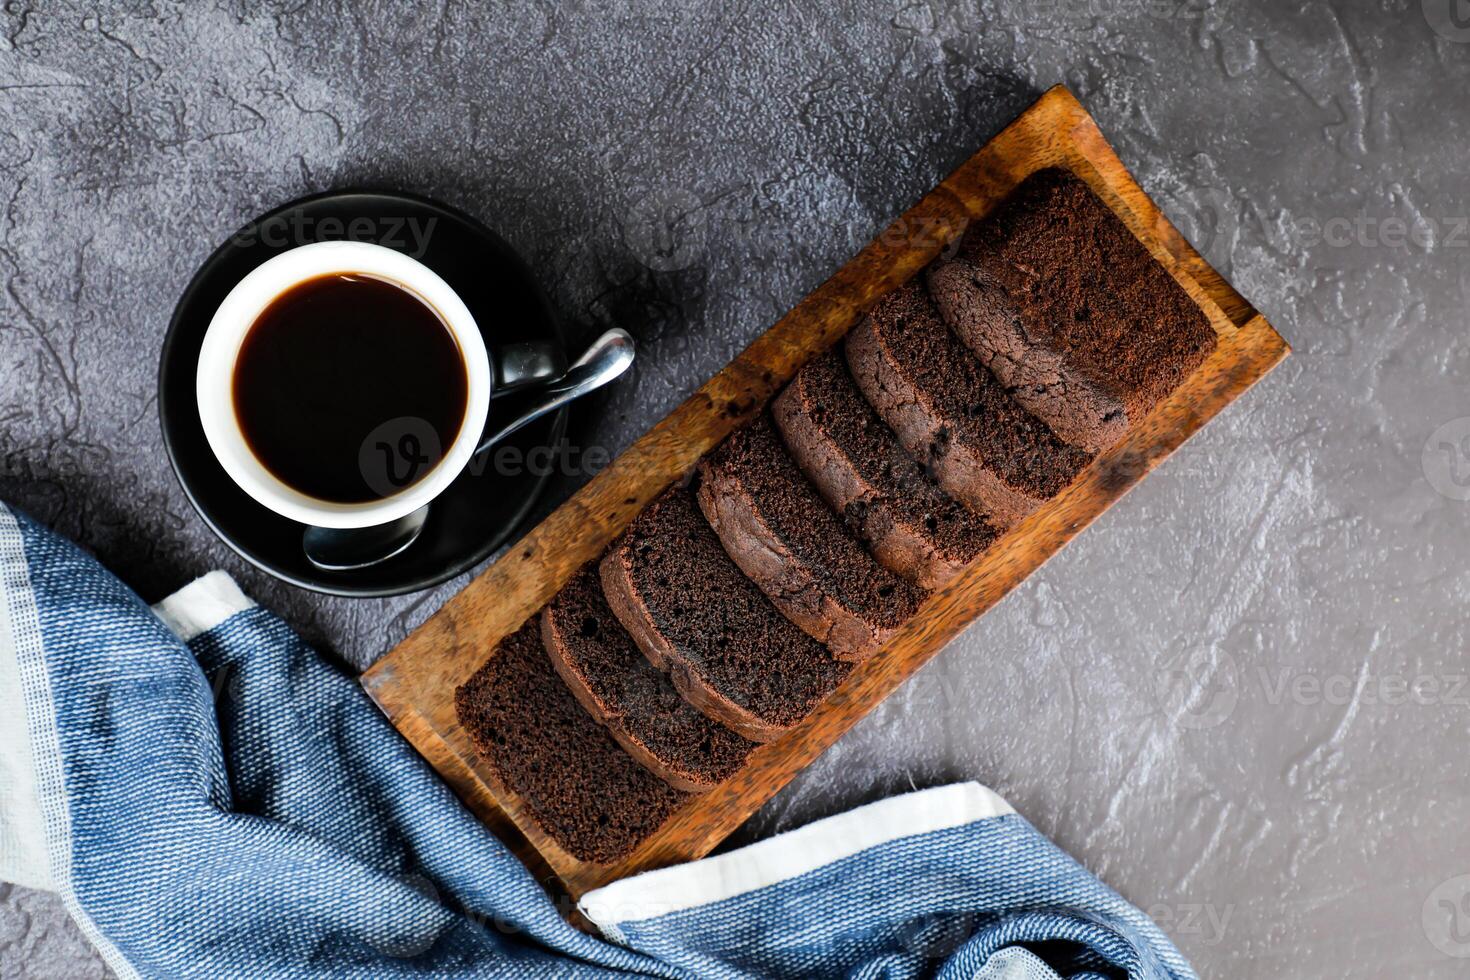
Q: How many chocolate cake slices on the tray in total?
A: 7